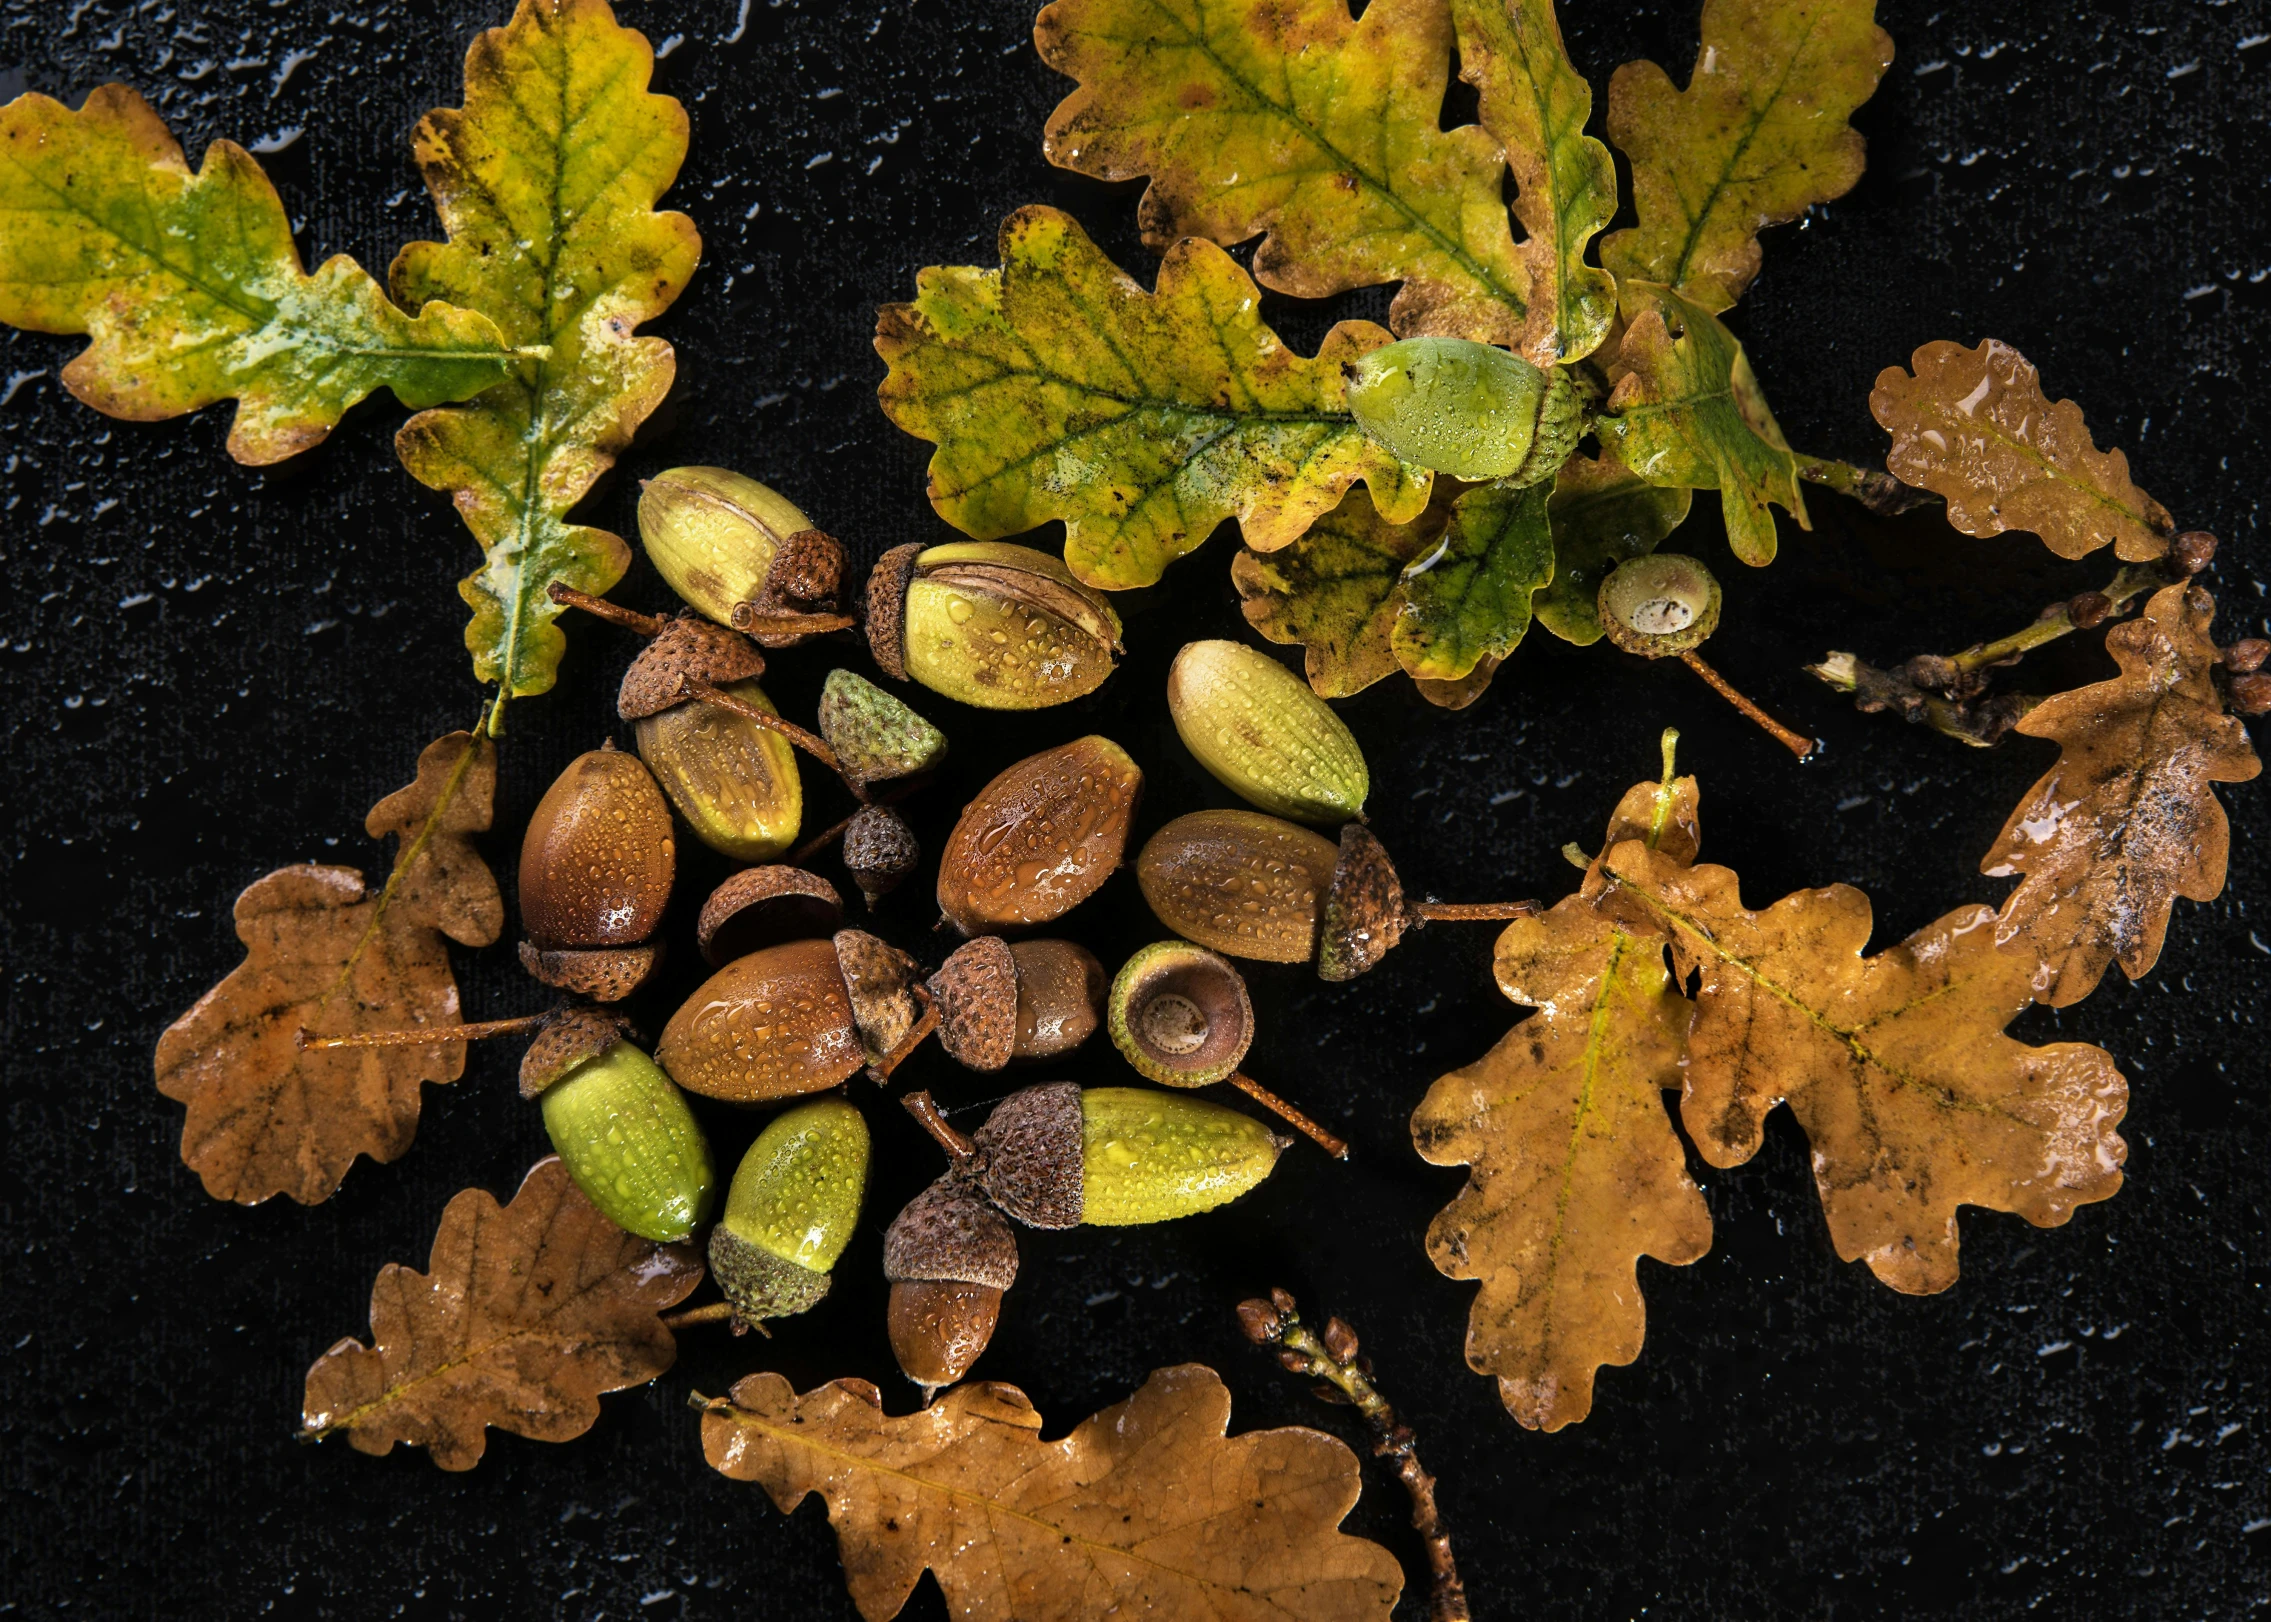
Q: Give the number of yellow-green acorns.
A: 8